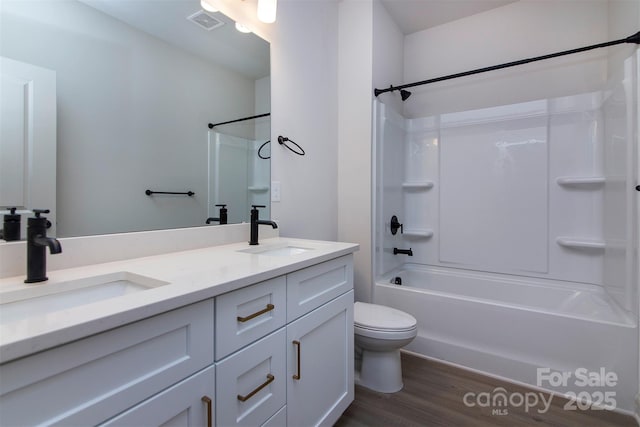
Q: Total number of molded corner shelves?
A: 4